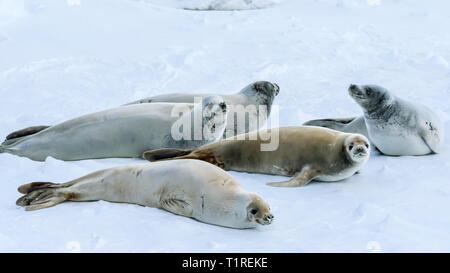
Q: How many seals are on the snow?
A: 5